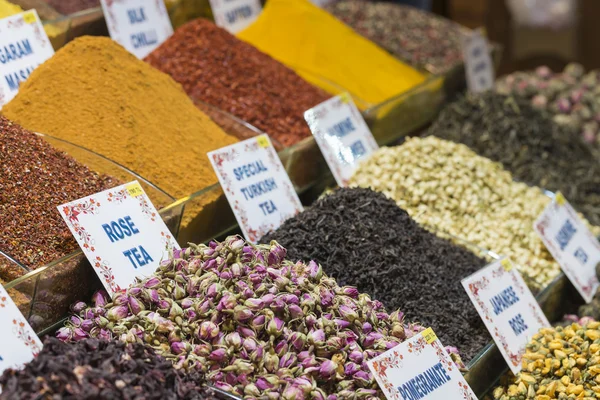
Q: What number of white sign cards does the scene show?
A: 11